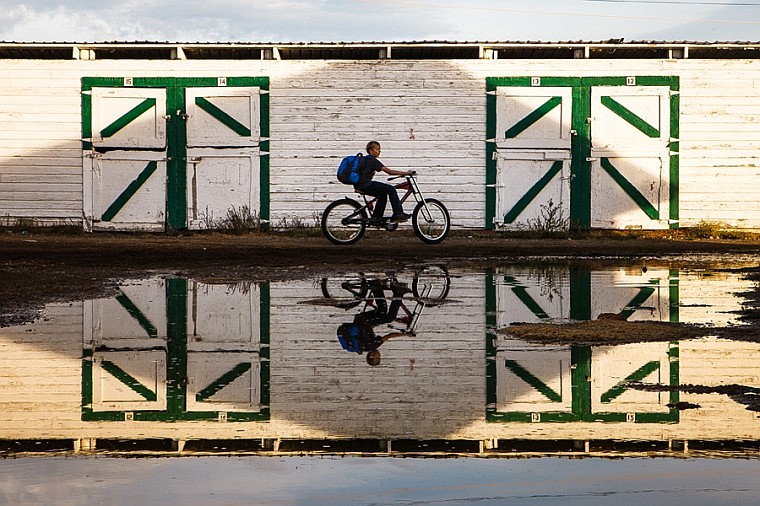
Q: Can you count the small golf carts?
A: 0